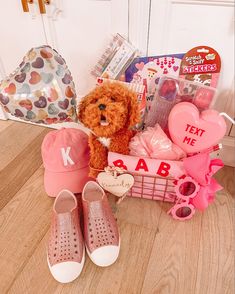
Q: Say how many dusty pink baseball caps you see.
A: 1